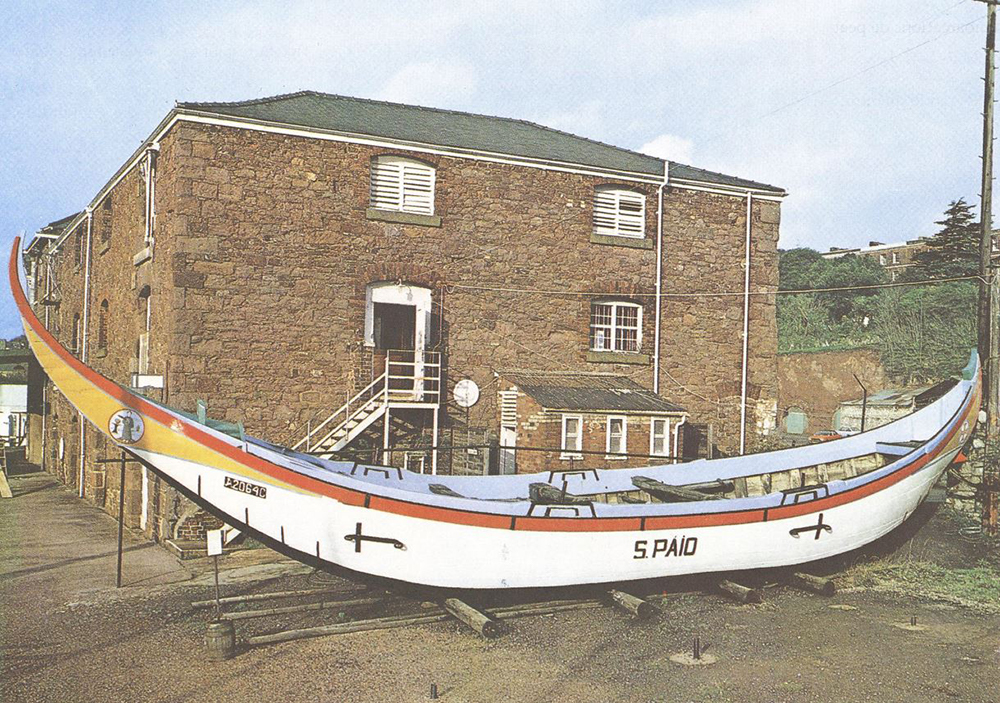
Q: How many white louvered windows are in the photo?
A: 2